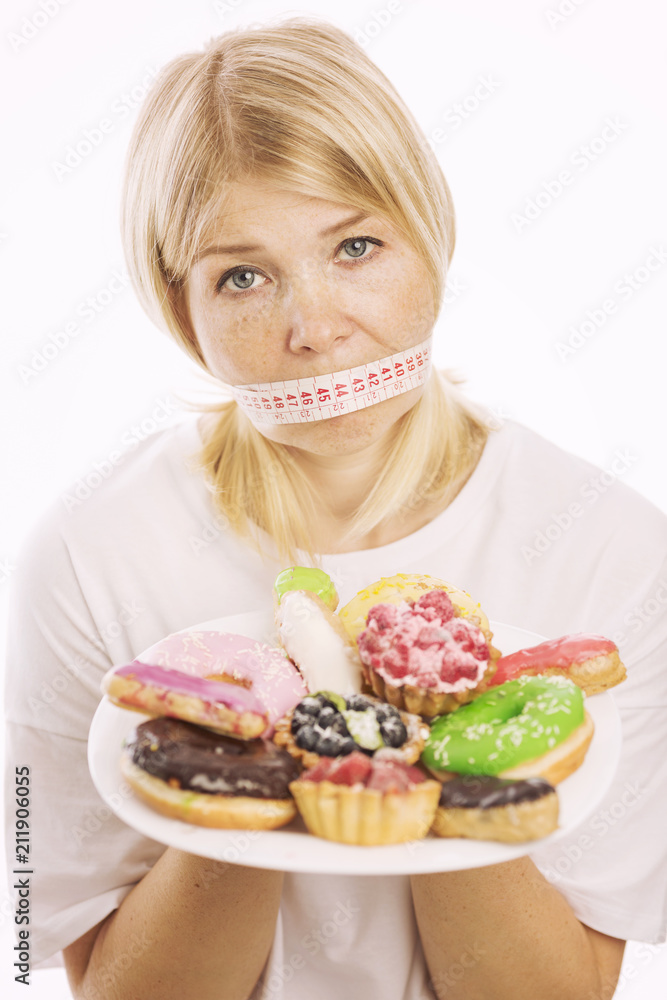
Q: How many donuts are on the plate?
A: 4